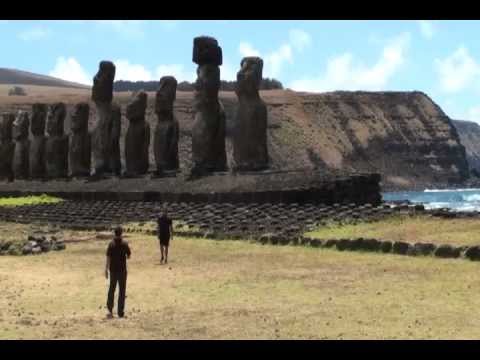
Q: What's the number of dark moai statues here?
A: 10